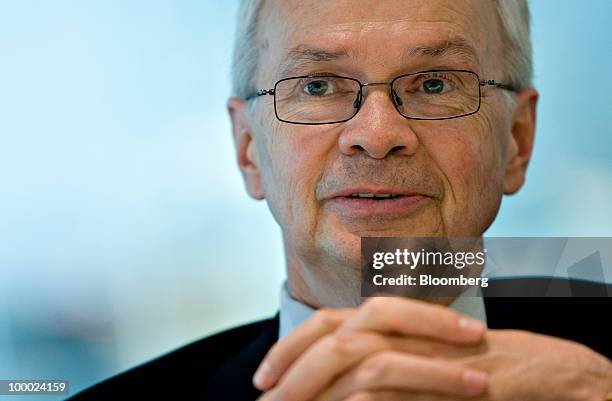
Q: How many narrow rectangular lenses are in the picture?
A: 2